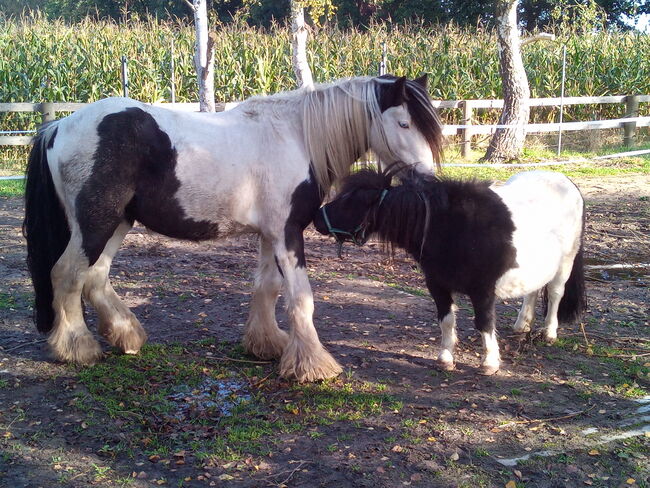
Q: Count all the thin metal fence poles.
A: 4